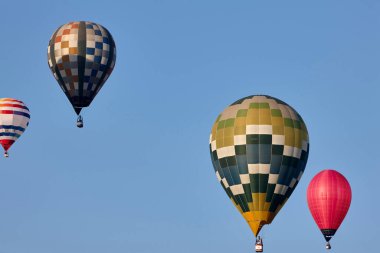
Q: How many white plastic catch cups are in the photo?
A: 0